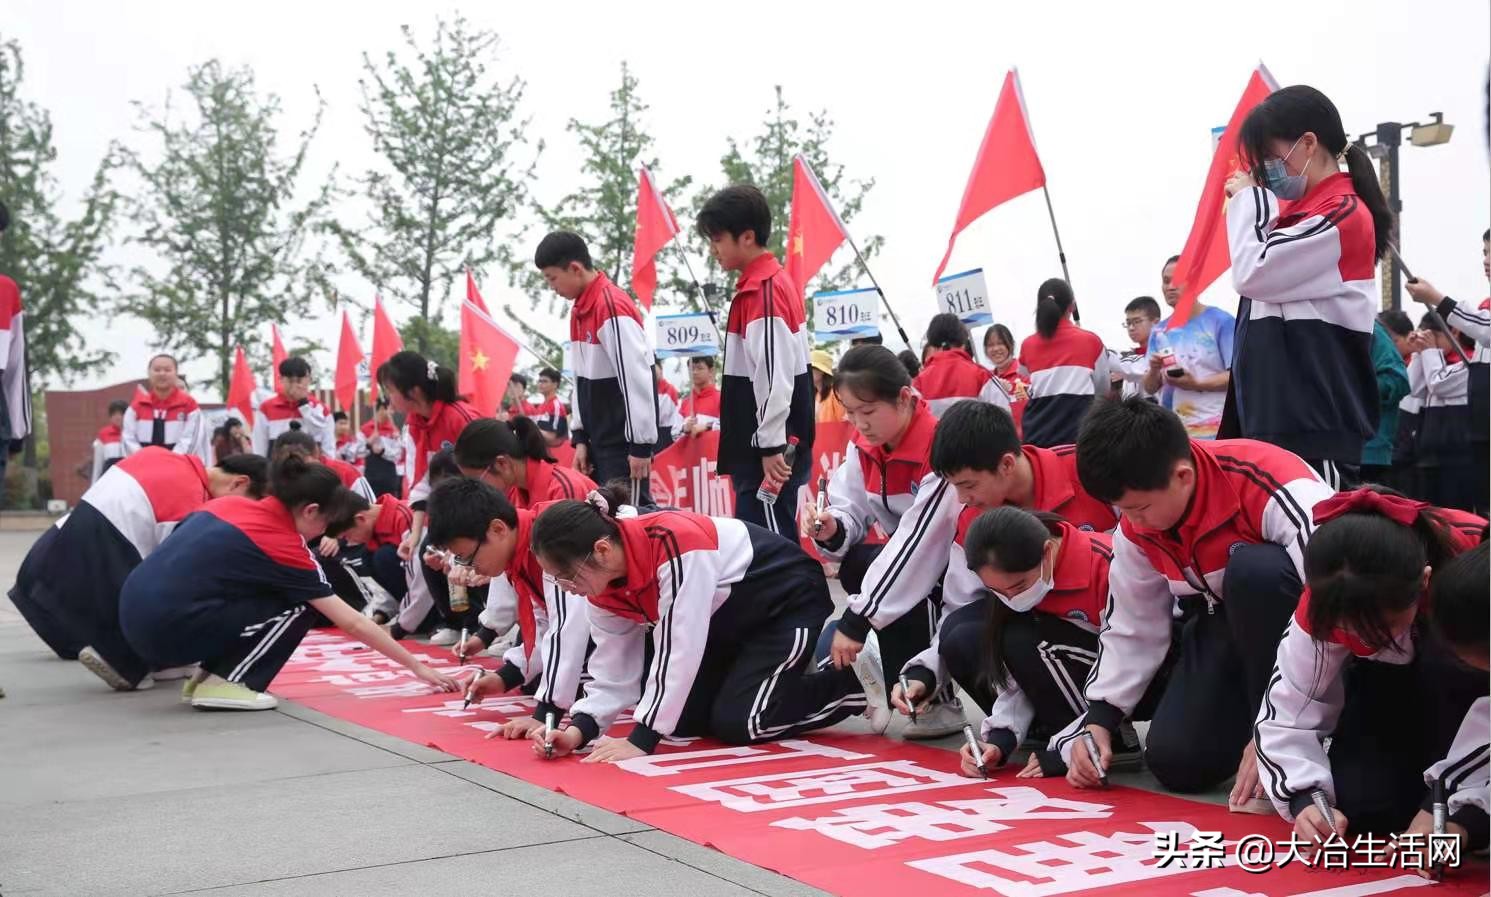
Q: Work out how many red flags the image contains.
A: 10